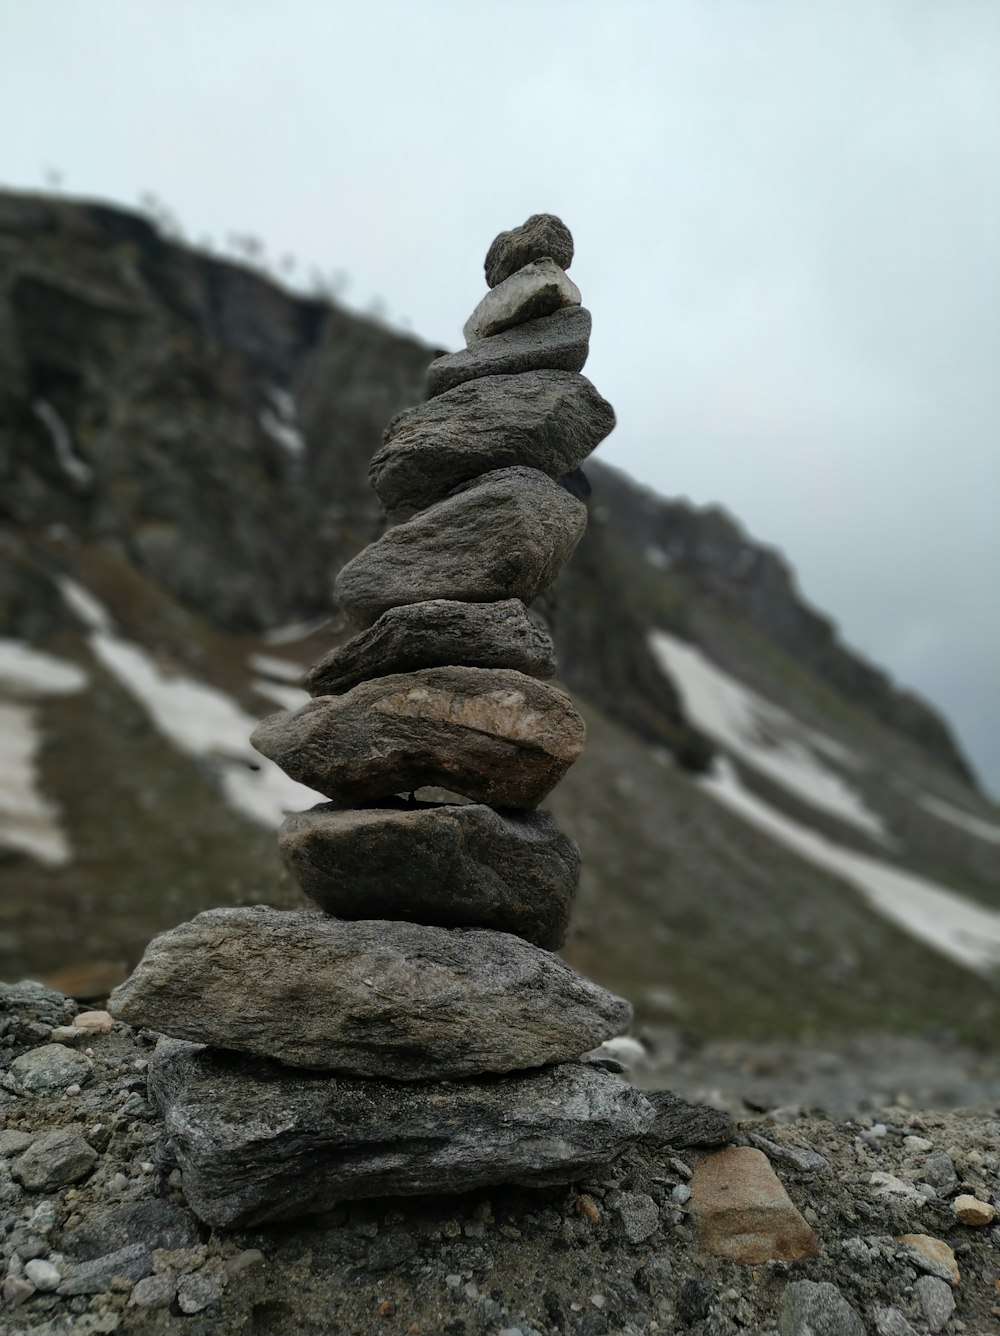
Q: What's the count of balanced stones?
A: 10